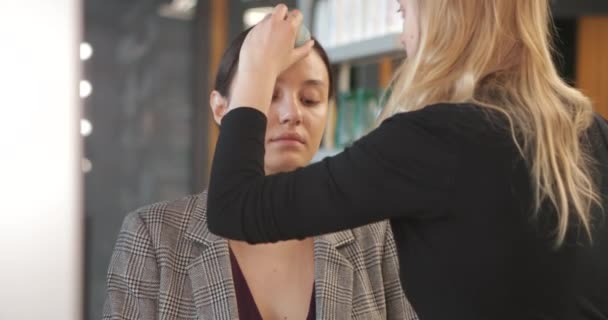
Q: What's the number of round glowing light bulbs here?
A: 4